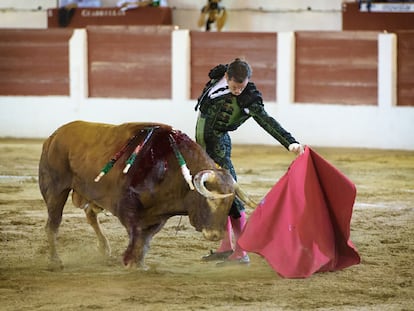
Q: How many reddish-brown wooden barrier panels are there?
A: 5